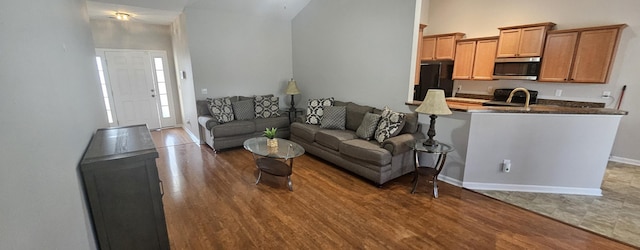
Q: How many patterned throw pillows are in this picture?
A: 7